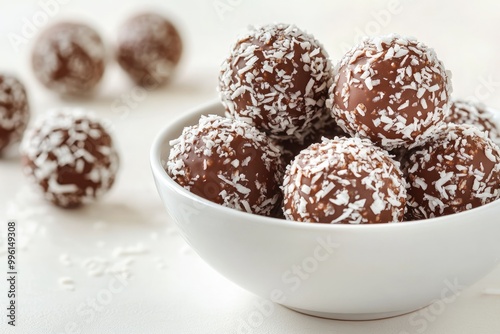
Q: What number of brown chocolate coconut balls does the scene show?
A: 10